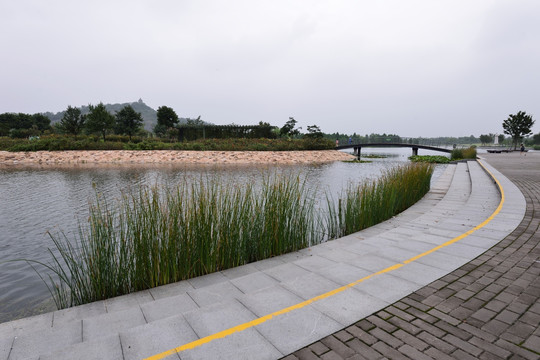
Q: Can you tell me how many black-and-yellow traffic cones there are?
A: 0